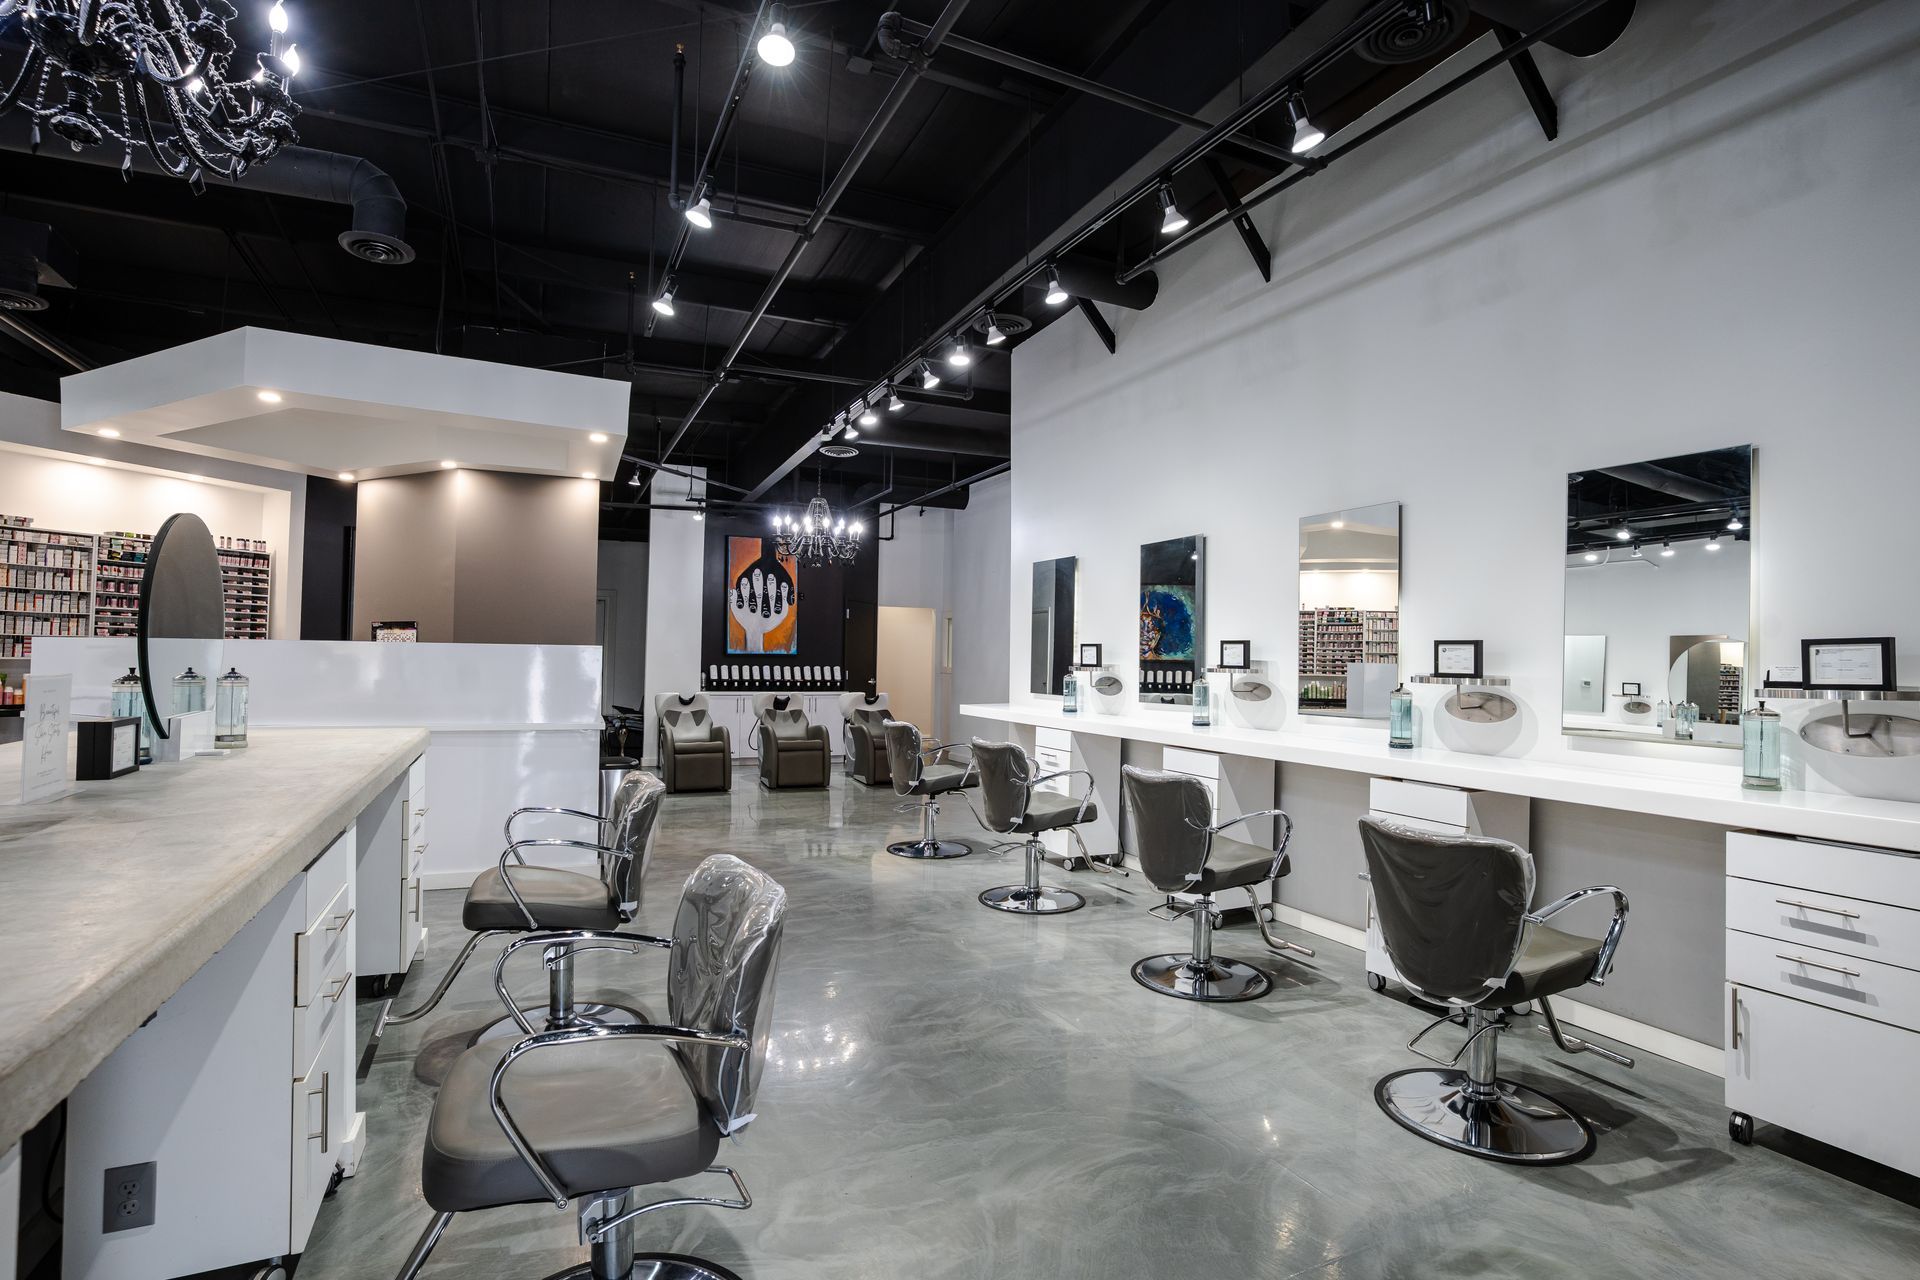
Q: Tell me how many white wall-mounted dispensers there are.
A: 13